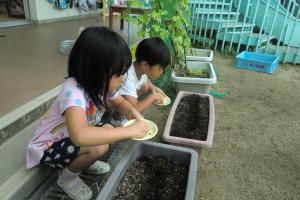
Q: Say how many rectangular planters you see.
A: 4